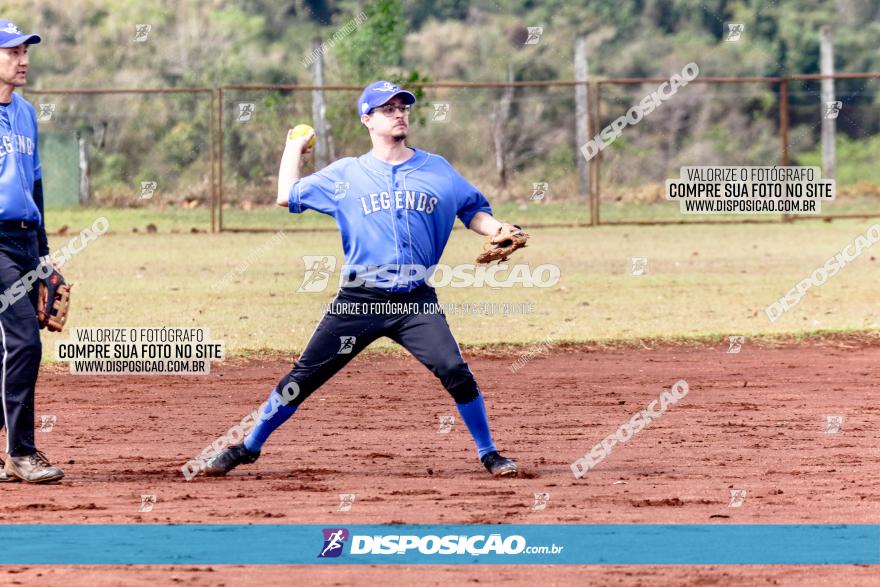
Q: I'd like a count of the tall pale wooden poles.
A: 3